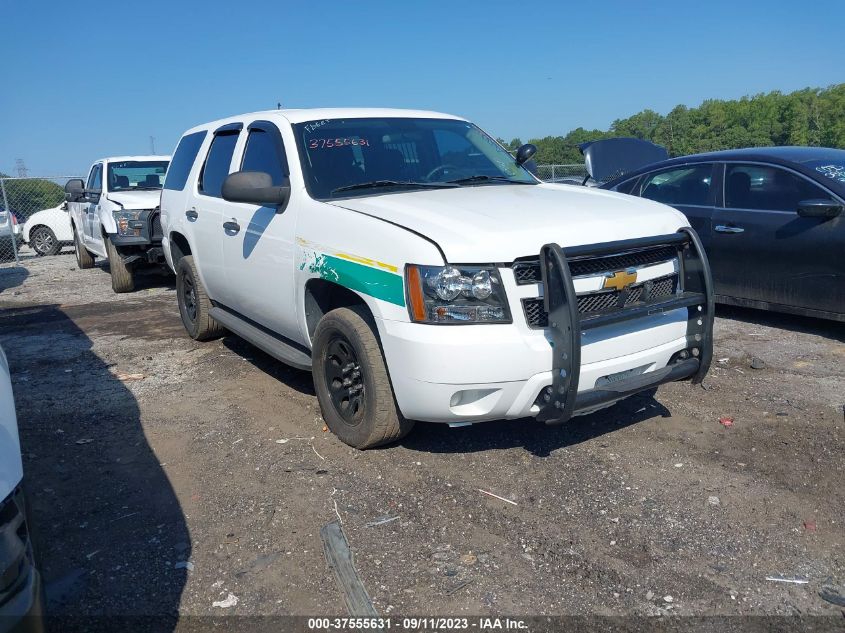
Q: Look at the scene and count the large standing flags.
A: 0